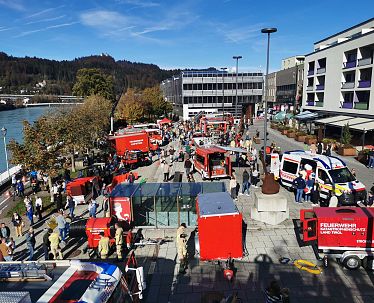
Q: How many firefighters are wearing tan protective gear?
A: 5